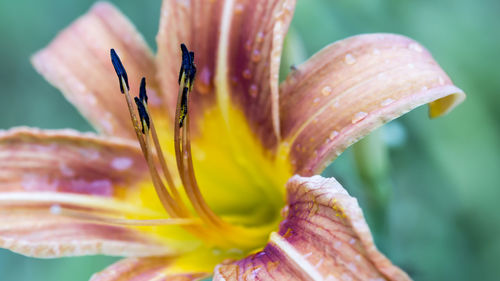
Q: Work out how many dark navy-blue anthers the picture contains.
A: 6